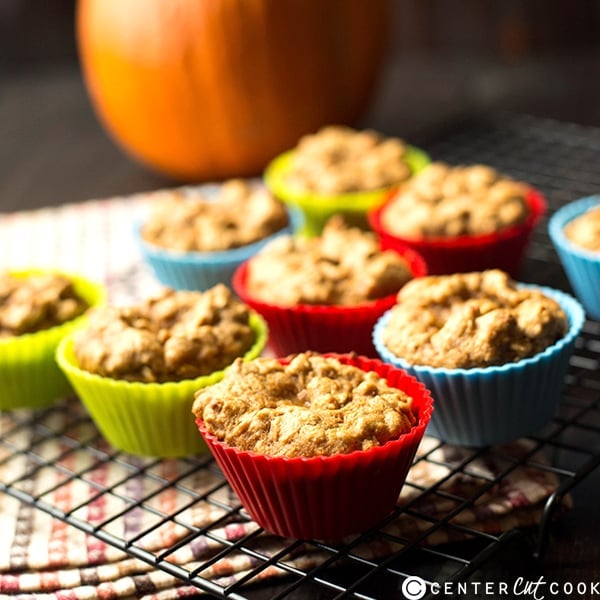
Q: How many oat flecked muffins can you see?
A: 9